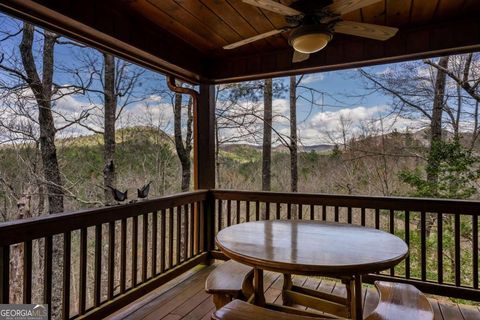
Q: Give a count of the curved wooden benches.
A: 3